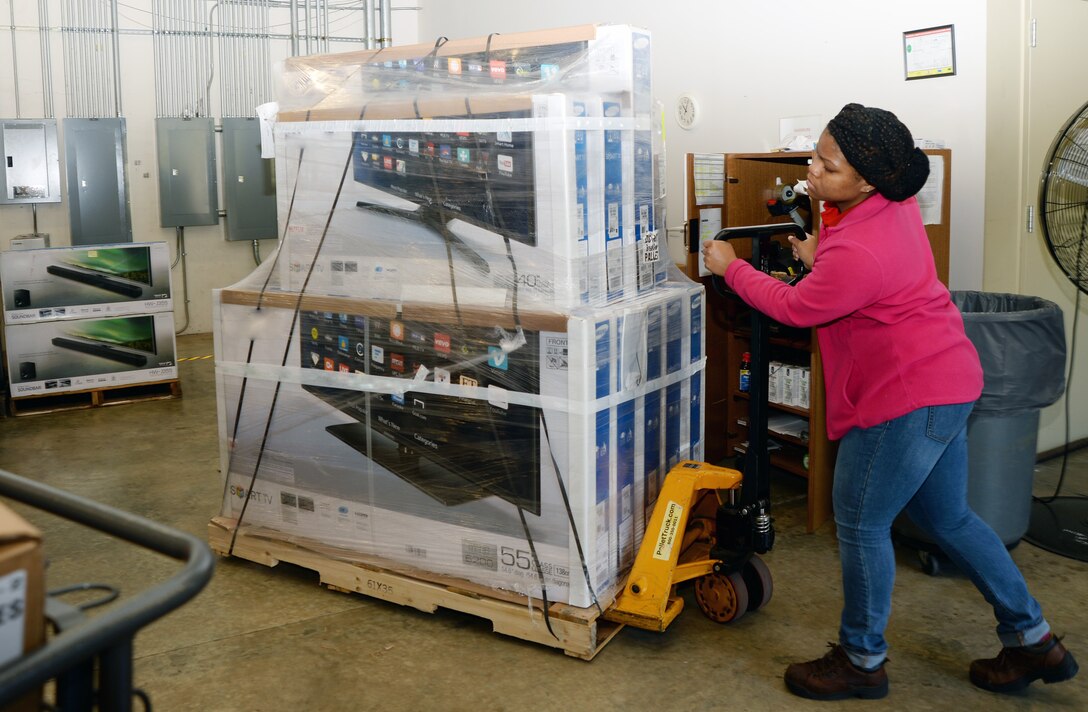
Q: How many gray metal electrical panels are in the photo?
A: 4